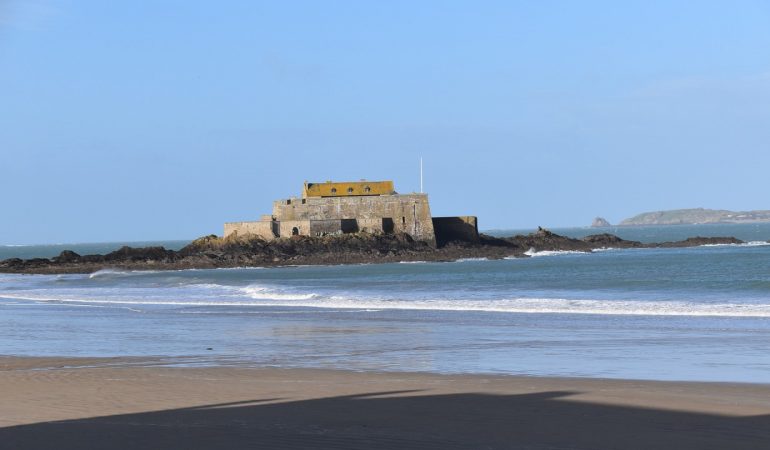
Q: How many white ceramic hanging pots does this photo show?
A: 0